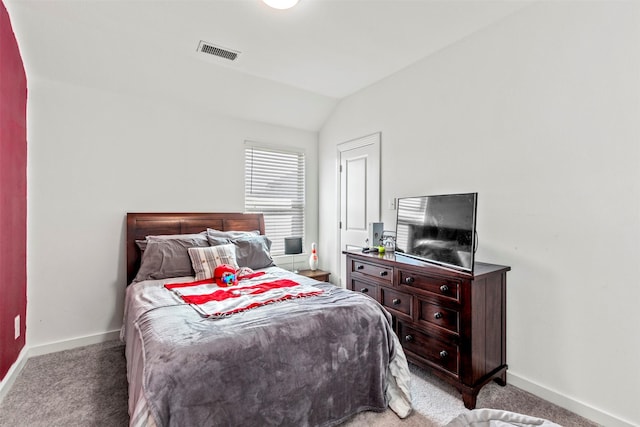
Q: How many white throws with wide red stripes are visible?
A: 1